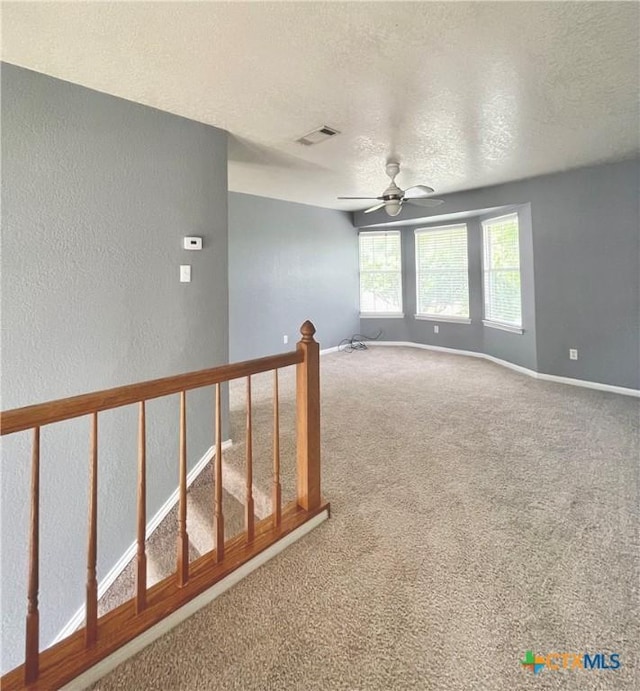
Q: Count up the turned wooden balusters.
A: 7